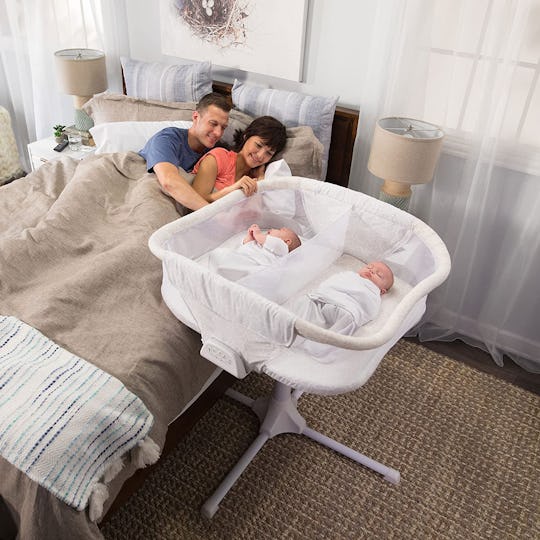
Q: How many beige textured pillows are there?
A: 2